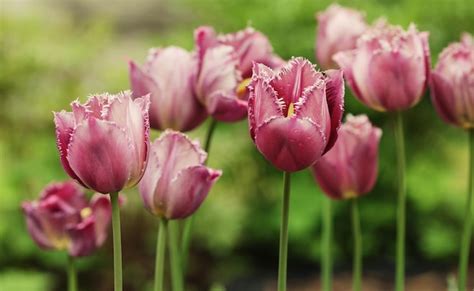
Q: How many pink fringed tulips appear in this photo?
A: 10